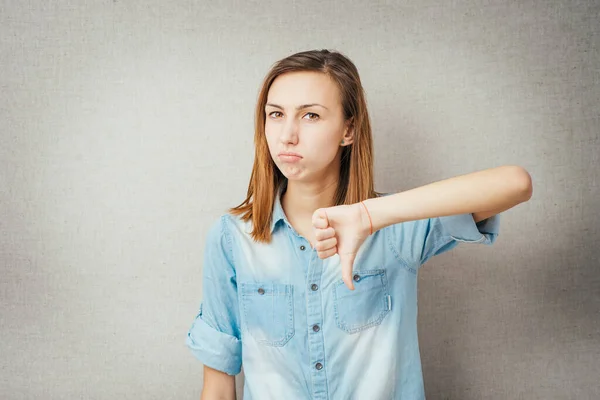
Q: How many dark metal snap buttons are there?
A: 6